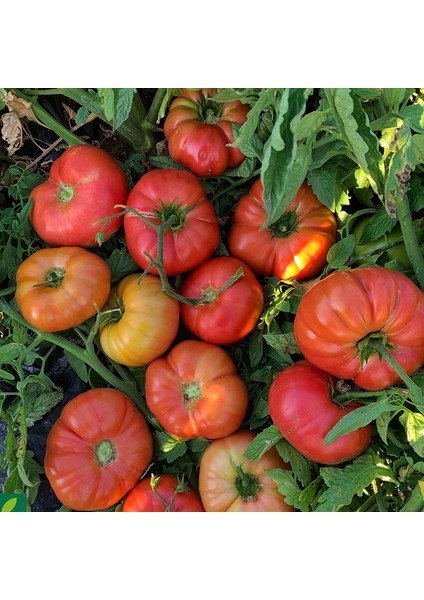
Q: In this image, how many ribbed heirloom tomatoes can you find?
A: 13